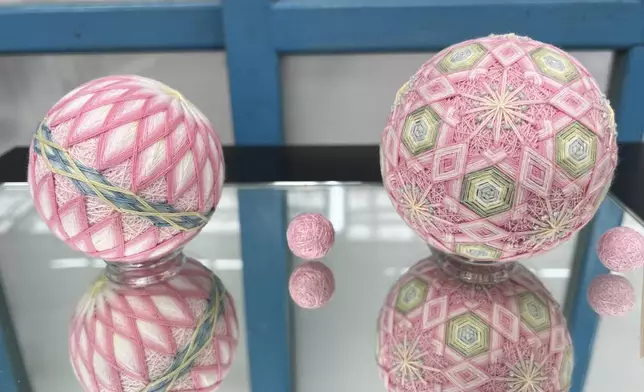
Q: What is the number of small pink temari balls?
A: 2